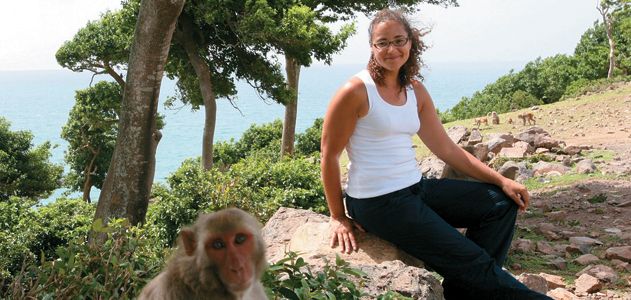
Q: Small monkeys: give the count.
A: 4